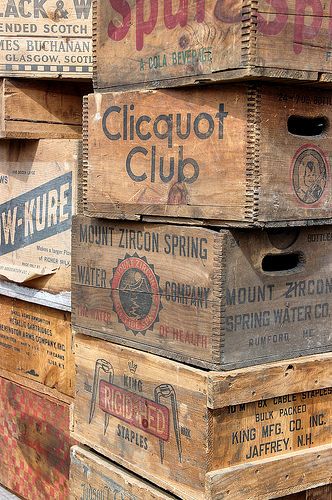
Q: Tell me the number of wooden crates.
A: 10